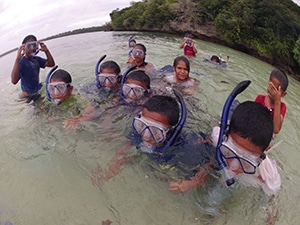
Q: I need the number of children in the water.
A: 12